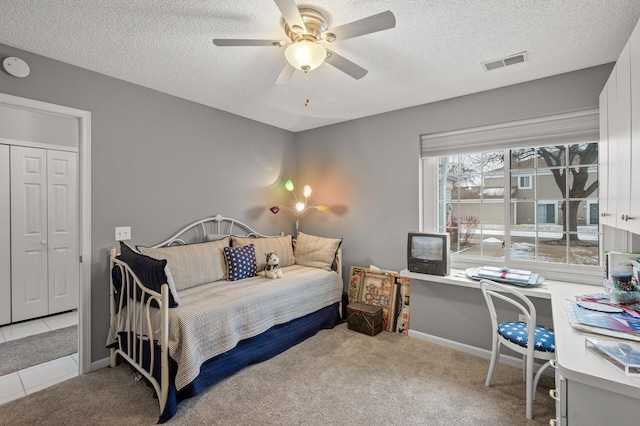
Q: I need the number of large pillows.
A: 4